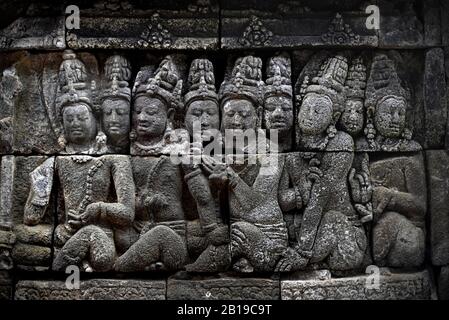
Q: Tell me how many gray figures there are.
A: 9